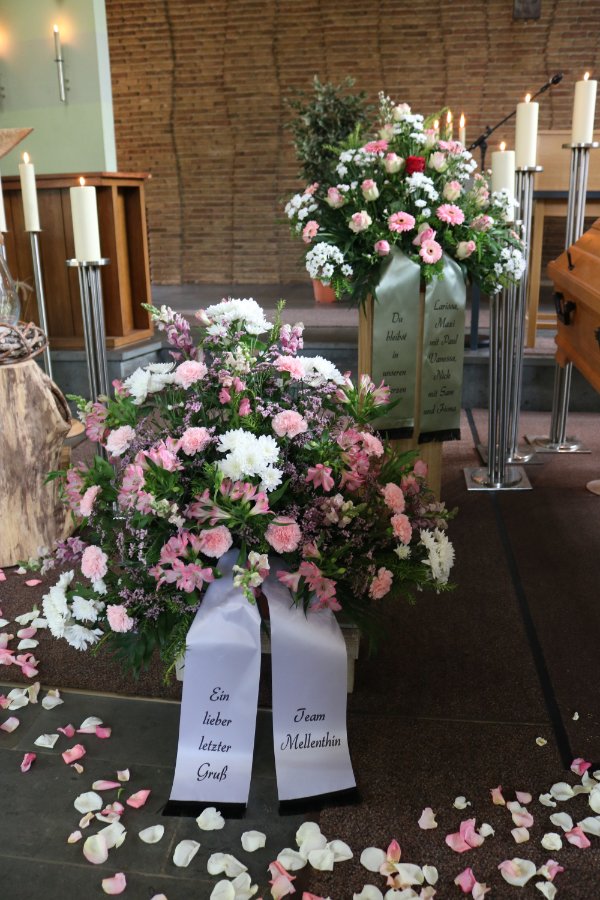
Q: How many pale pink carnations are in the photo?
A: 14